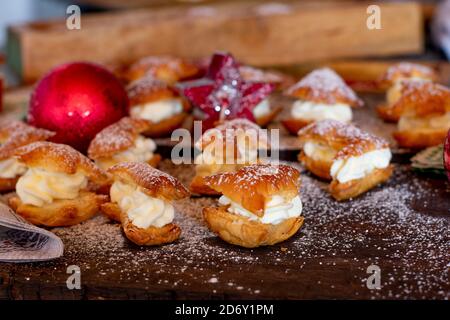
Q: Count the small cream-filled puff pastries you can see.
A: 13